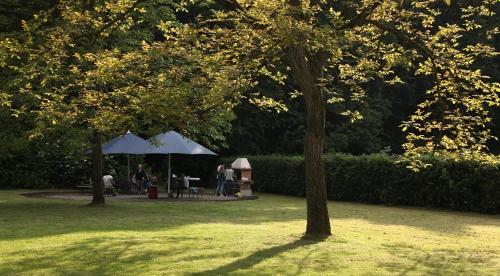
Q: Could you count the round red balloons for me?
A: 0